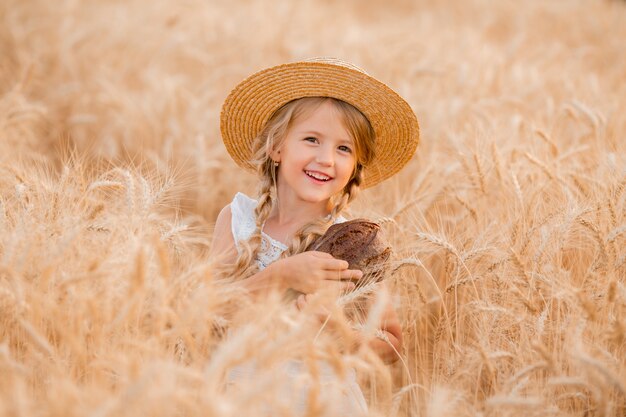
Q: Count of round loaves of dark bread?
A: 1